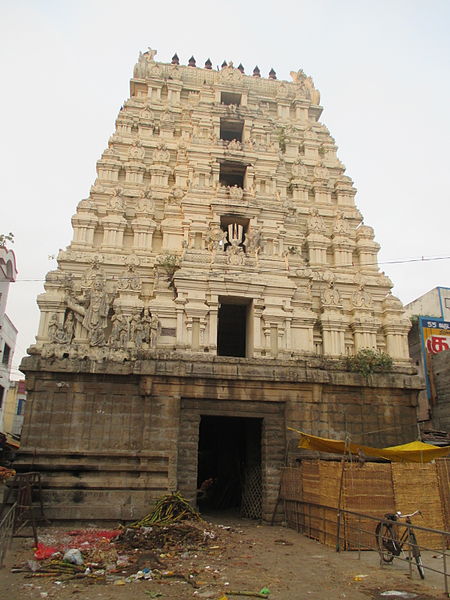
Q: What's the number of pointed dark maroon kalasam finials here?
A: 7